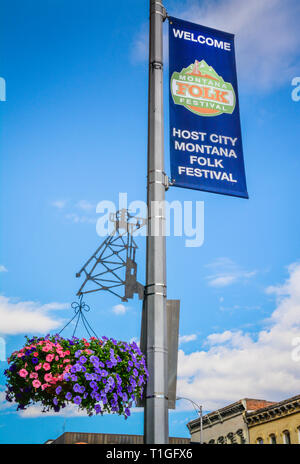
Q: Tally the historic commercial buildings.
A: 2